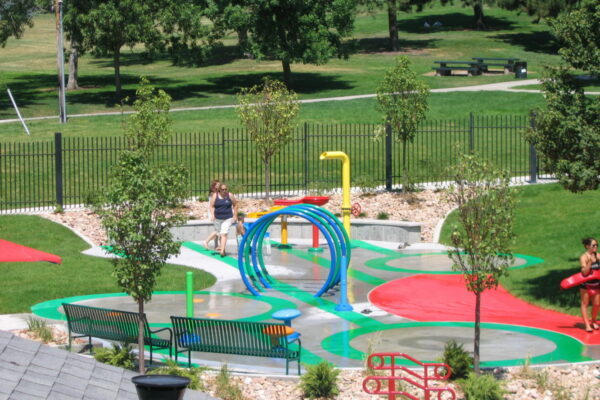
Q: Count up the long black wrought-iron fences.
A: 1